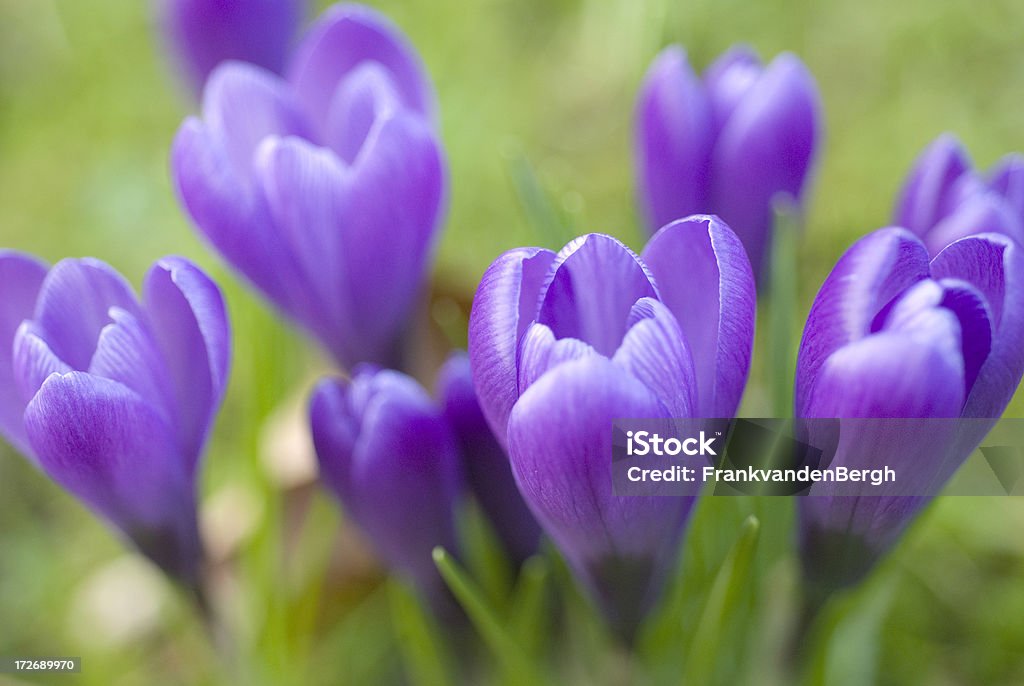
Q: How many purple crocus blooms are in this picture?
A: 9